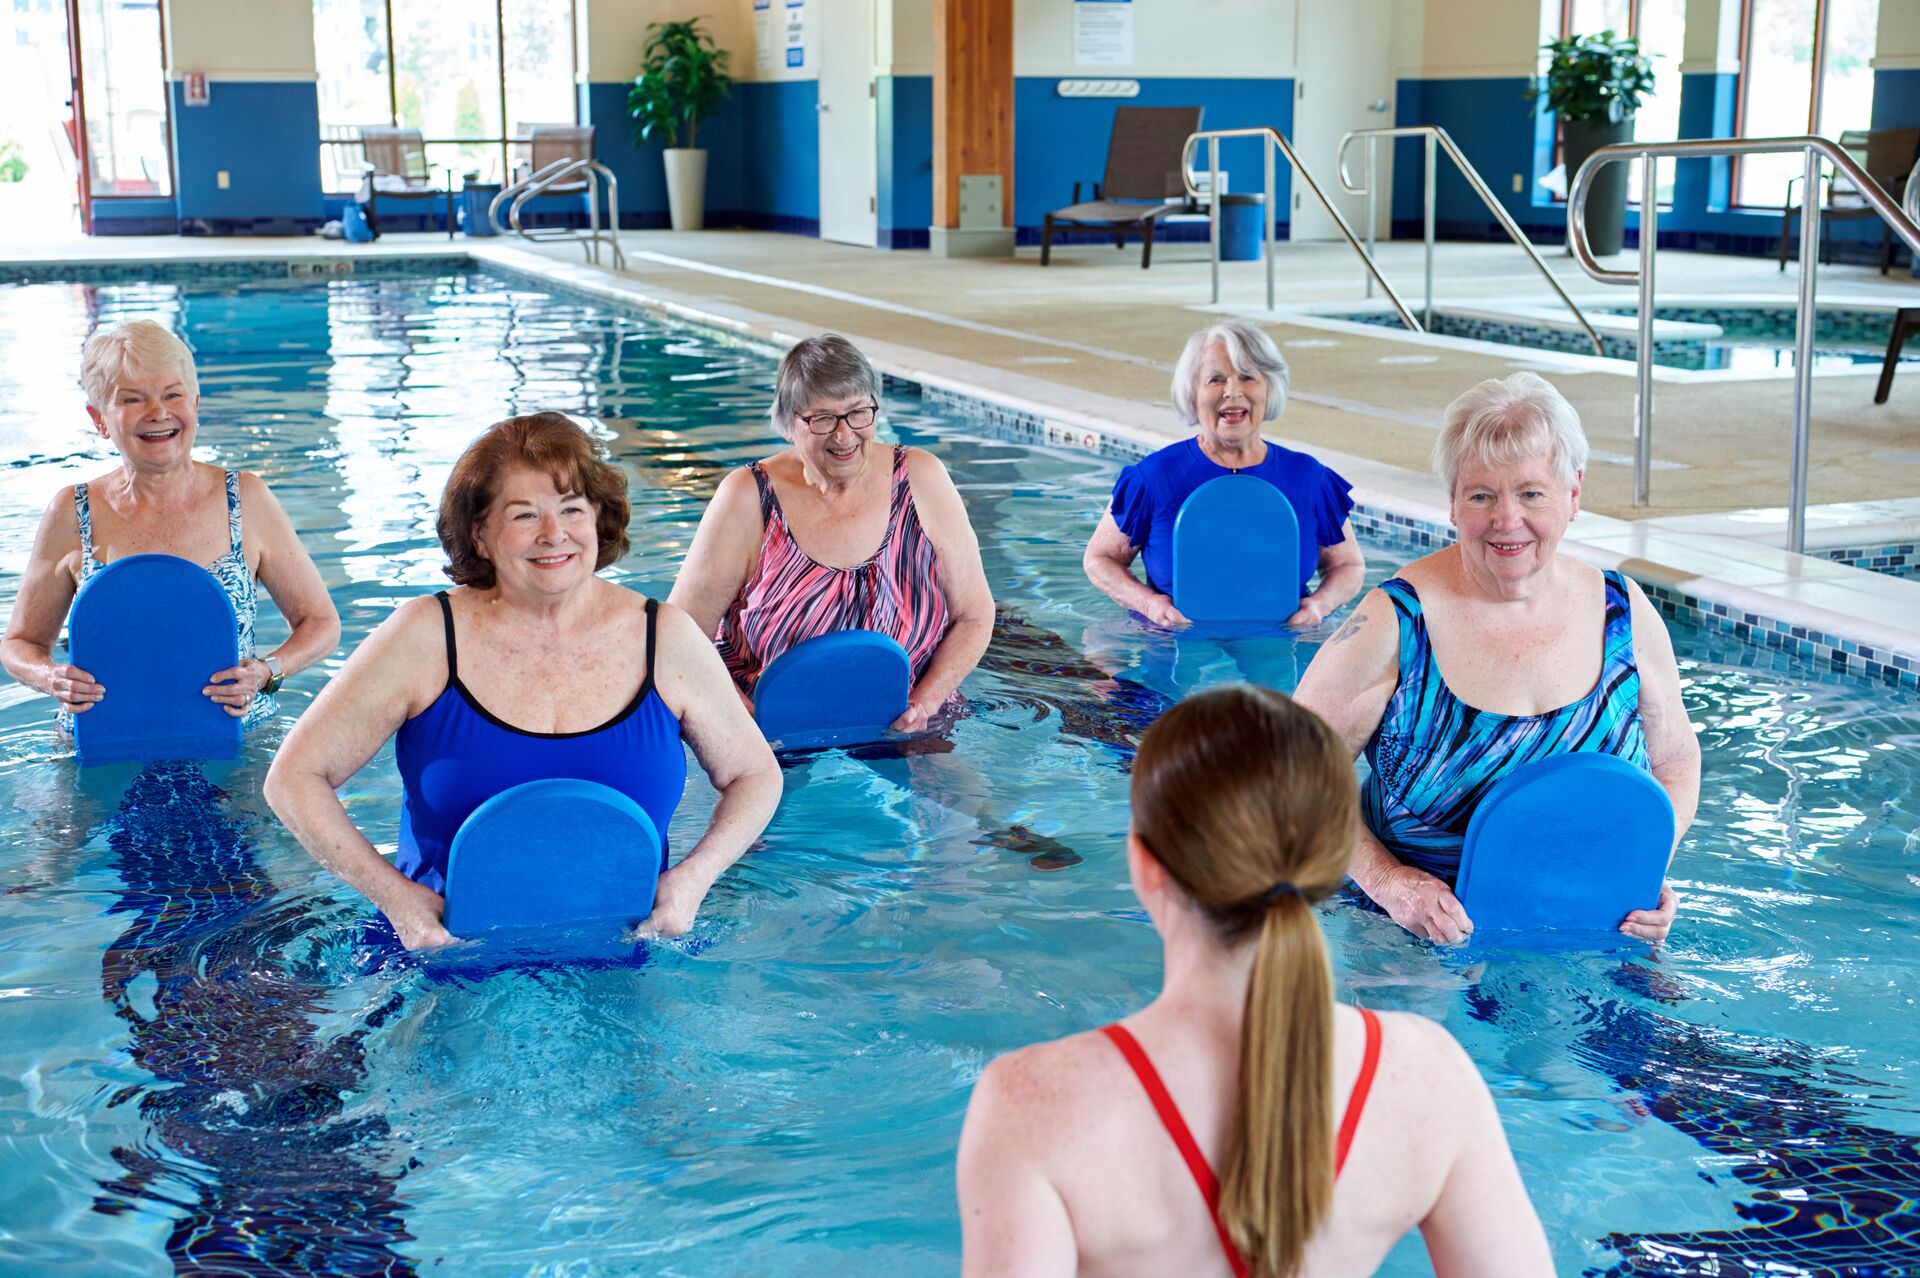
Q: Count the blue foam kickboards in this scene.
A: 5